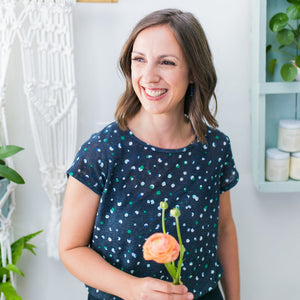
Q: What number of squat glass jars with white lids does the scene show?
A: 3